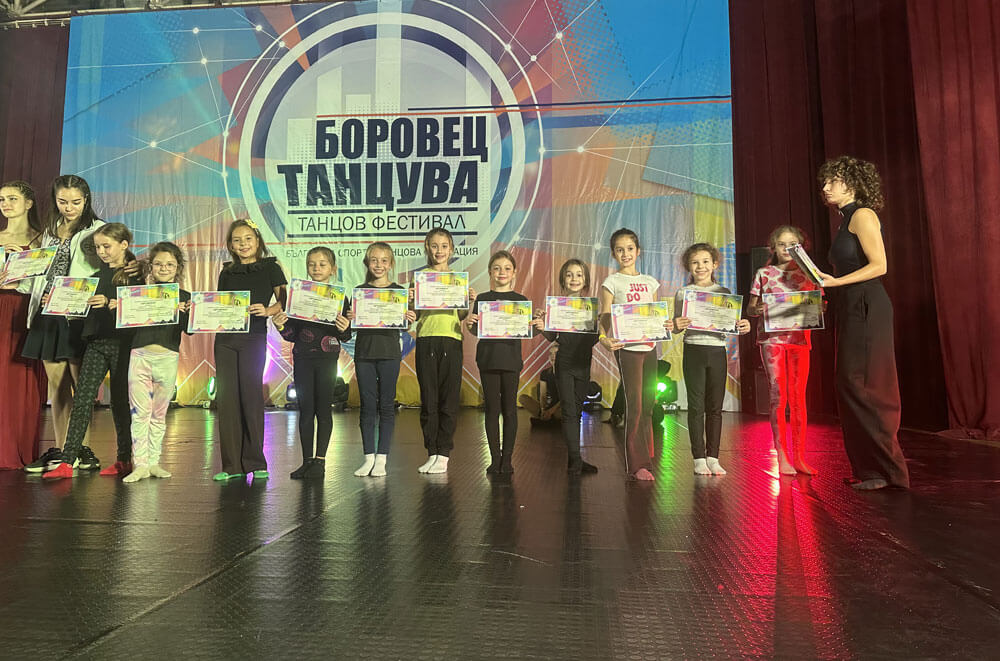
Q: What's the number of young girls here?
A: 11